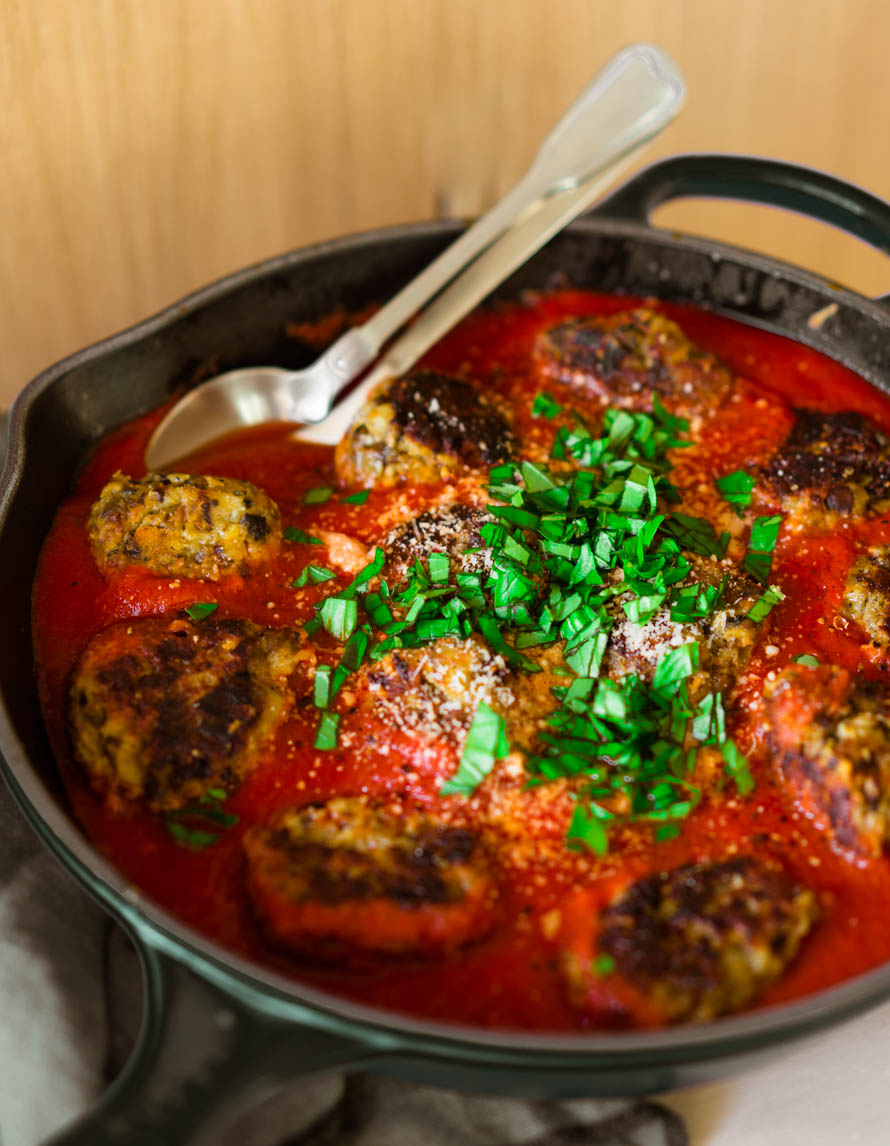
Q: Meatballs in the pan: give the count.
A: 12